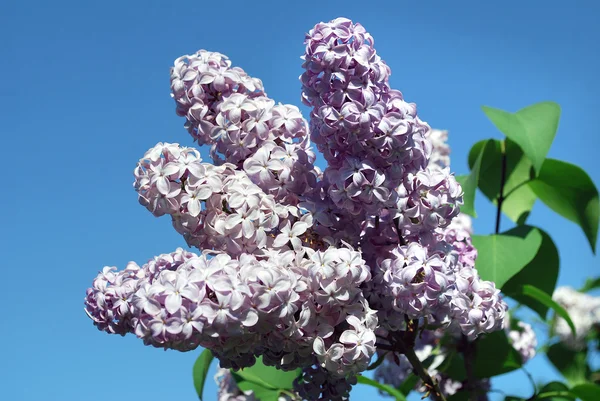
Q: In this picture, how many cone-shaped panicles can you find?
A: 4